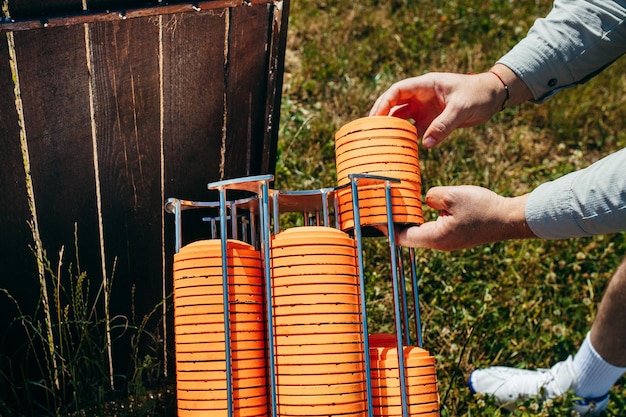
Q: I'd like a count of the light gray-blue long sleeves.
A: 2